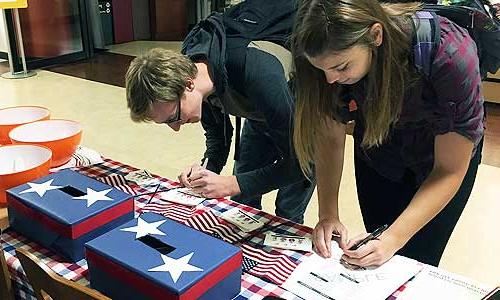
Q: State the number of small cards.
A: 4